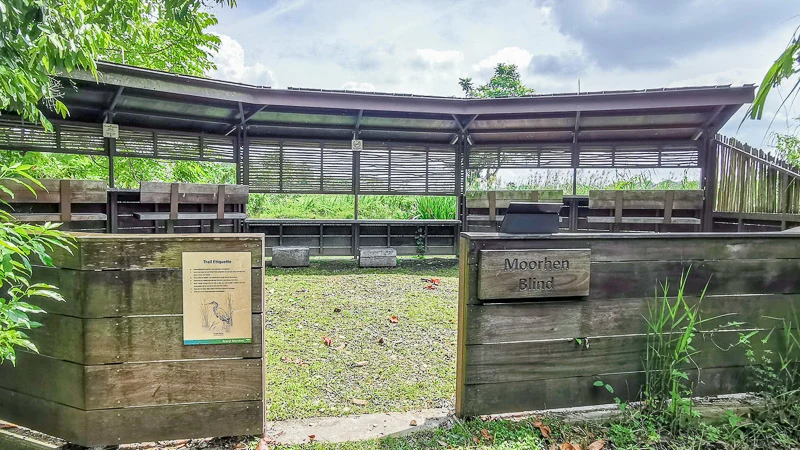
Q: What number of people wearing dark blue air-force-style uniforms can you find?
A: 0